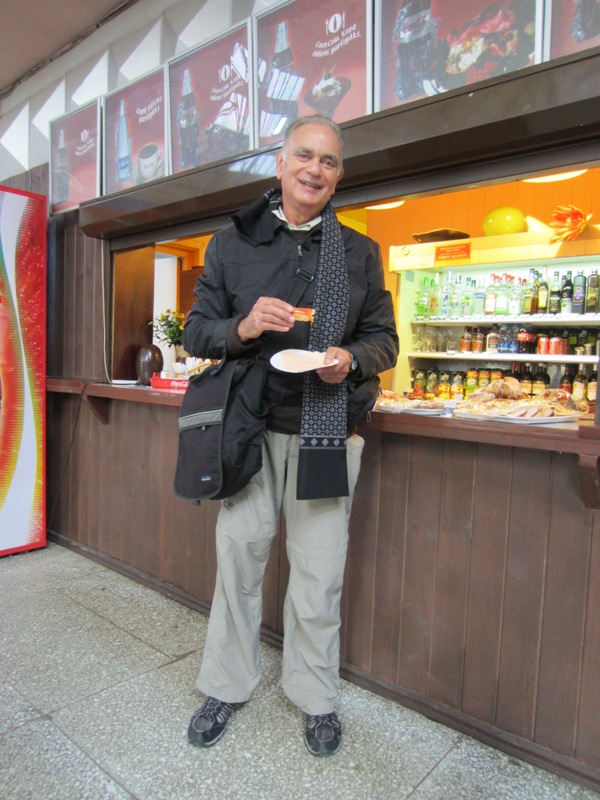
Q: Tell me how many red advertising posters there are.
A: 6